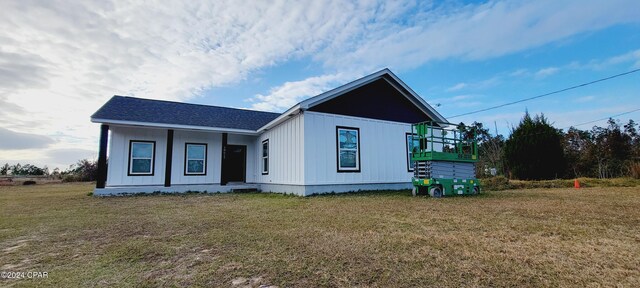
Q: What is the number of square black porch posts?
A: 3